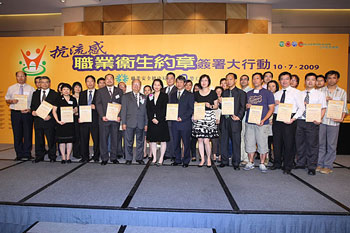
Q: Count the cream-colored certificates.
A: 12